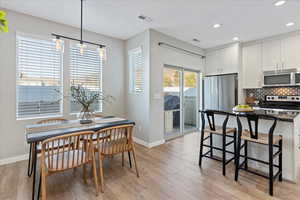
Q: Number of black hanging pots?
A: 0